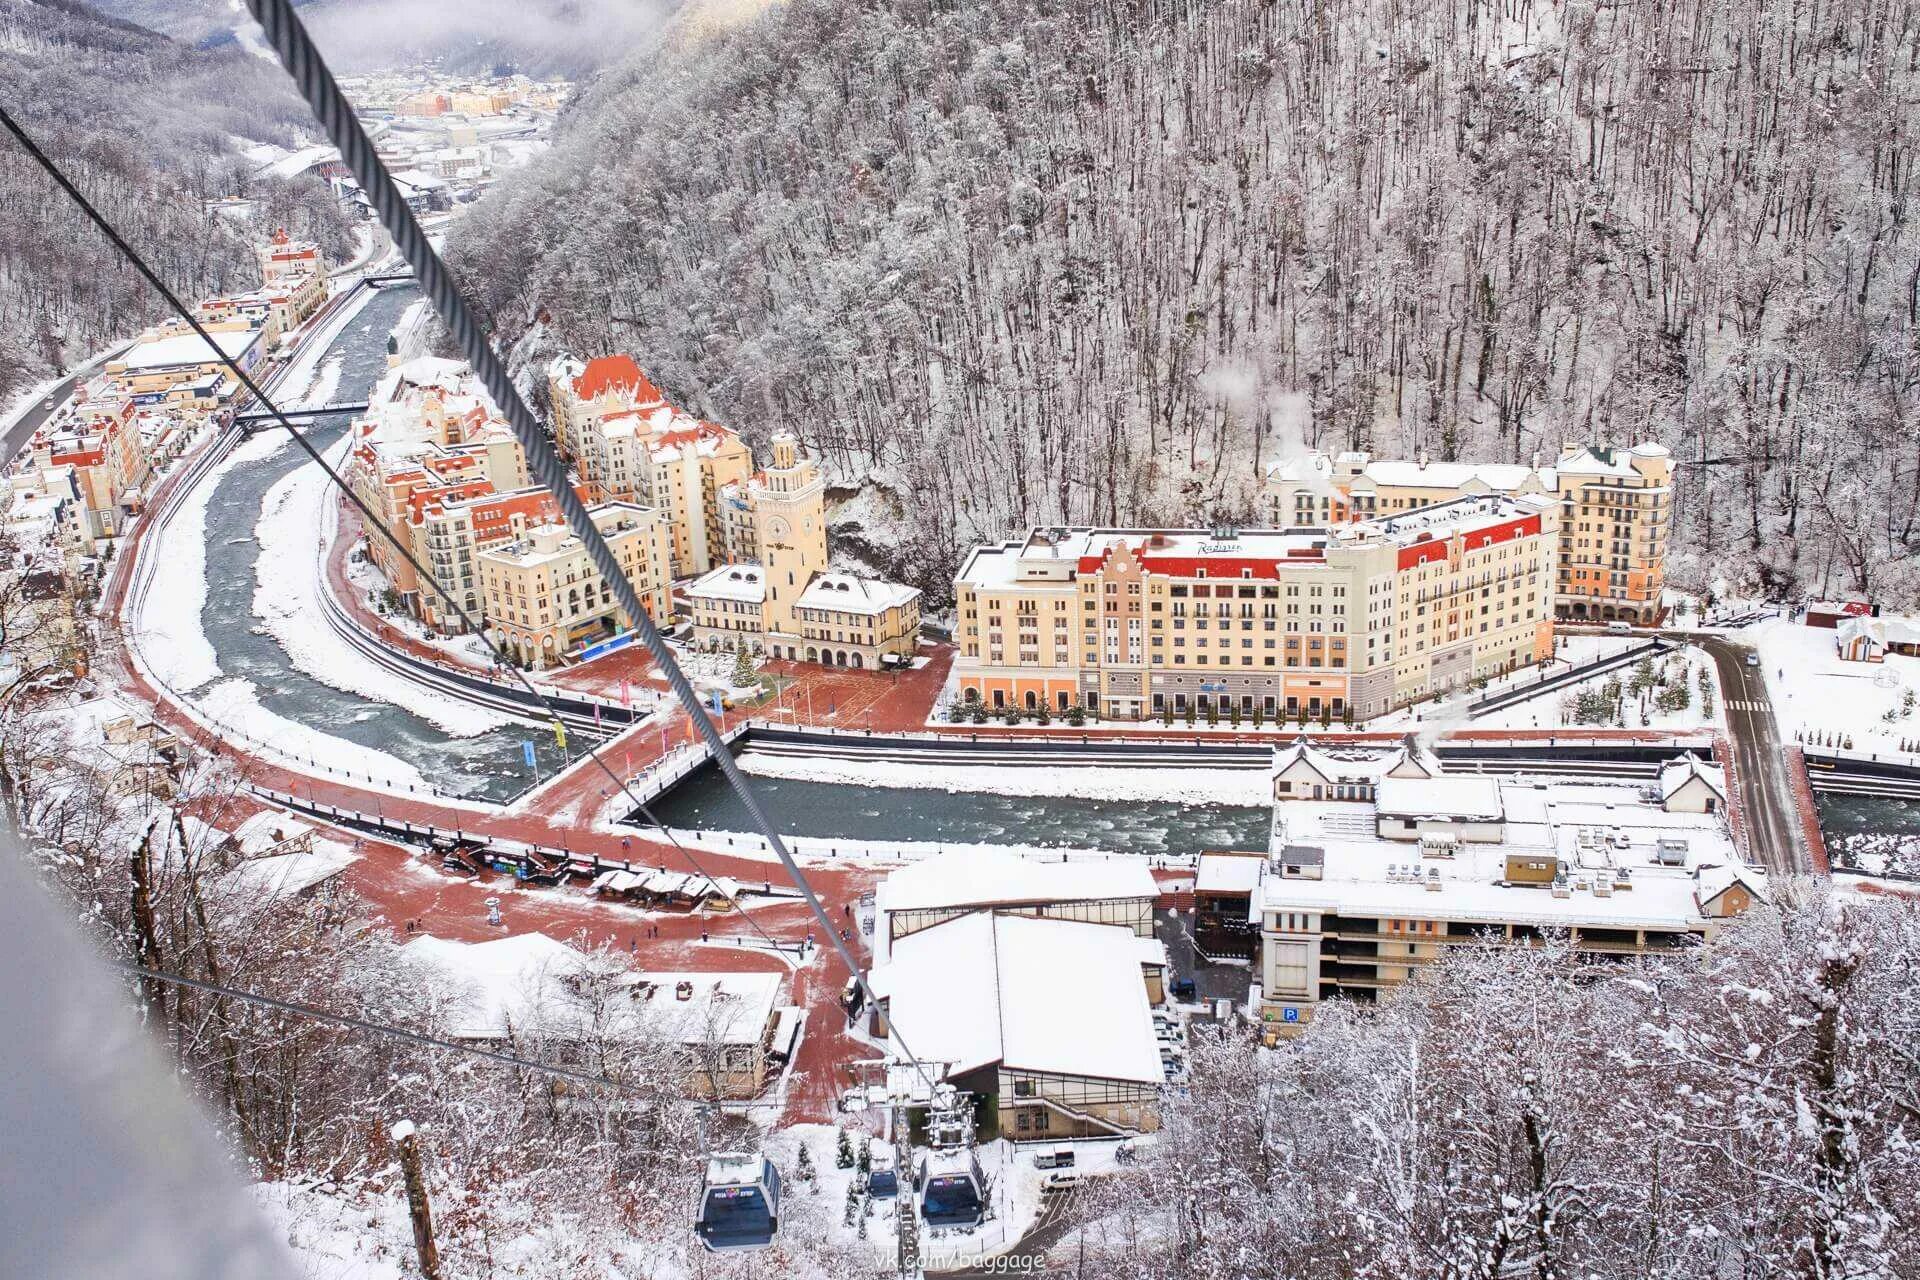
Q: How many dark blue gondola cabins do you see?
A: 3